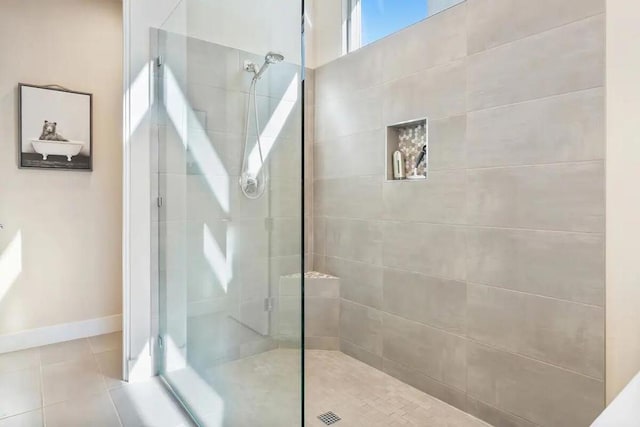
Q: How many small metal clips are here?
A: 3